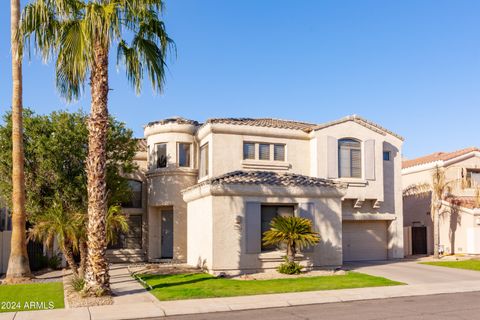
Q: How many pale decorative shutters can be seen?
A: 4